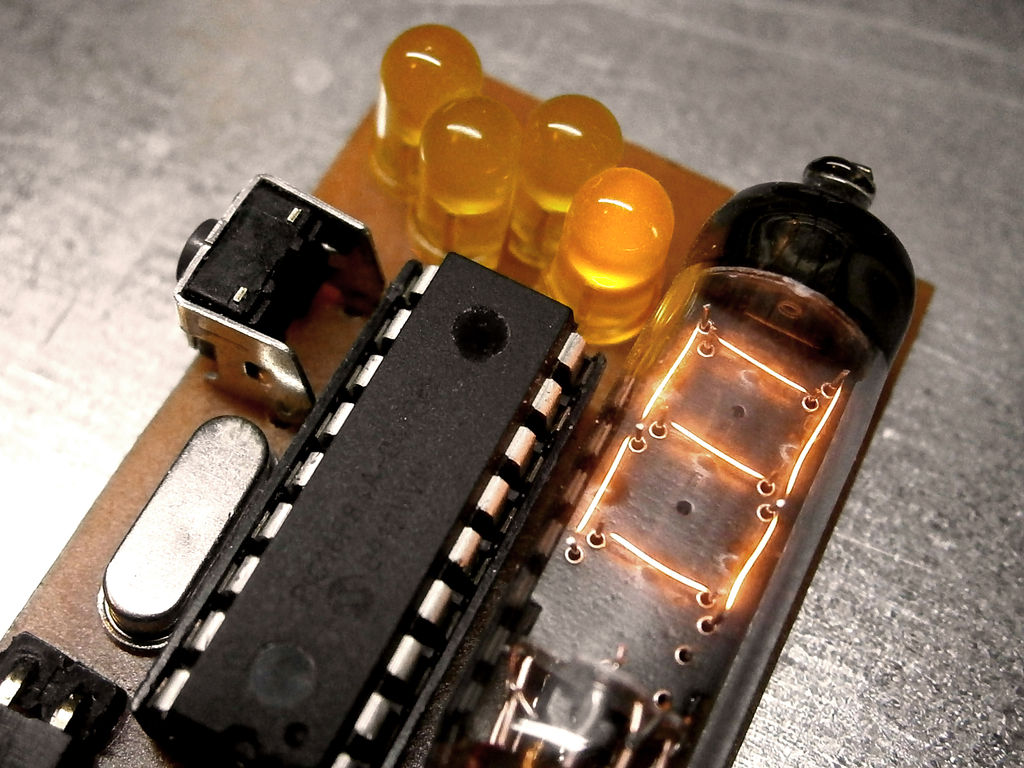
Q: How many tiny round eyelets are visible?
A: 14